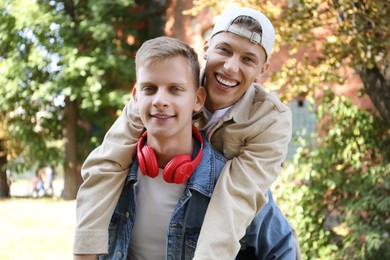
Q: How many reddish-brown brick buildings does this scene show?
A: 1